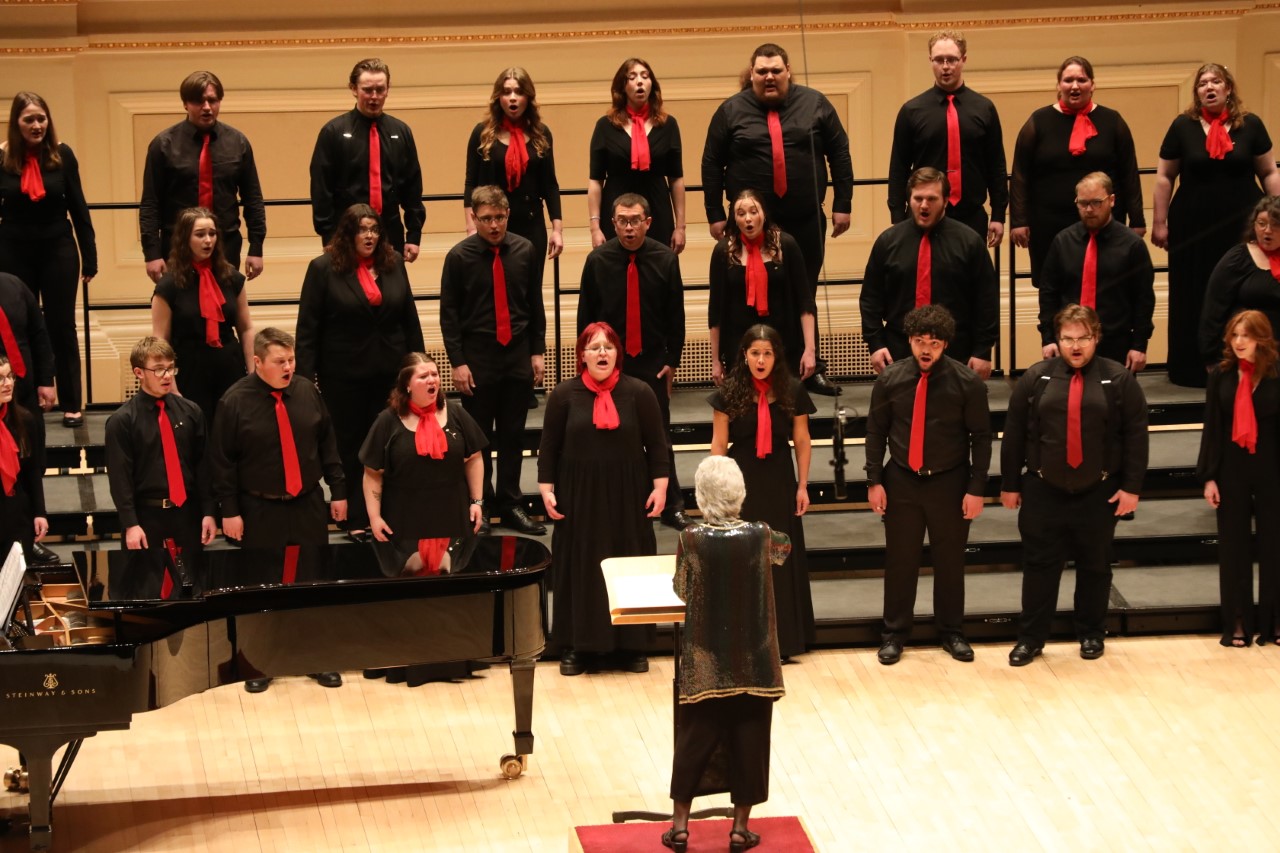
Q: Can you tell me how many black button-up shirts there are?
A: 13